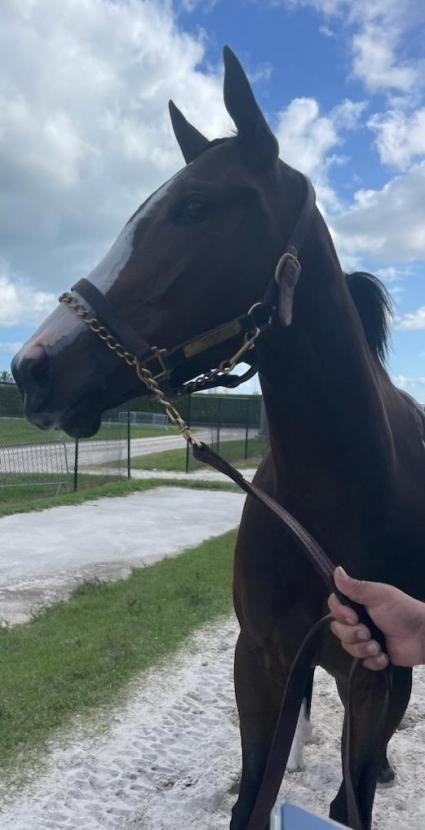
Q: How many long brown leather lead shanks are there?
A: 1